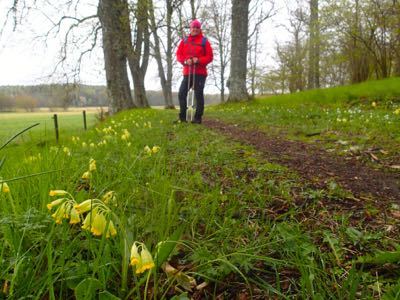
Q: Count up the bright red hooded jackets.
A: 1